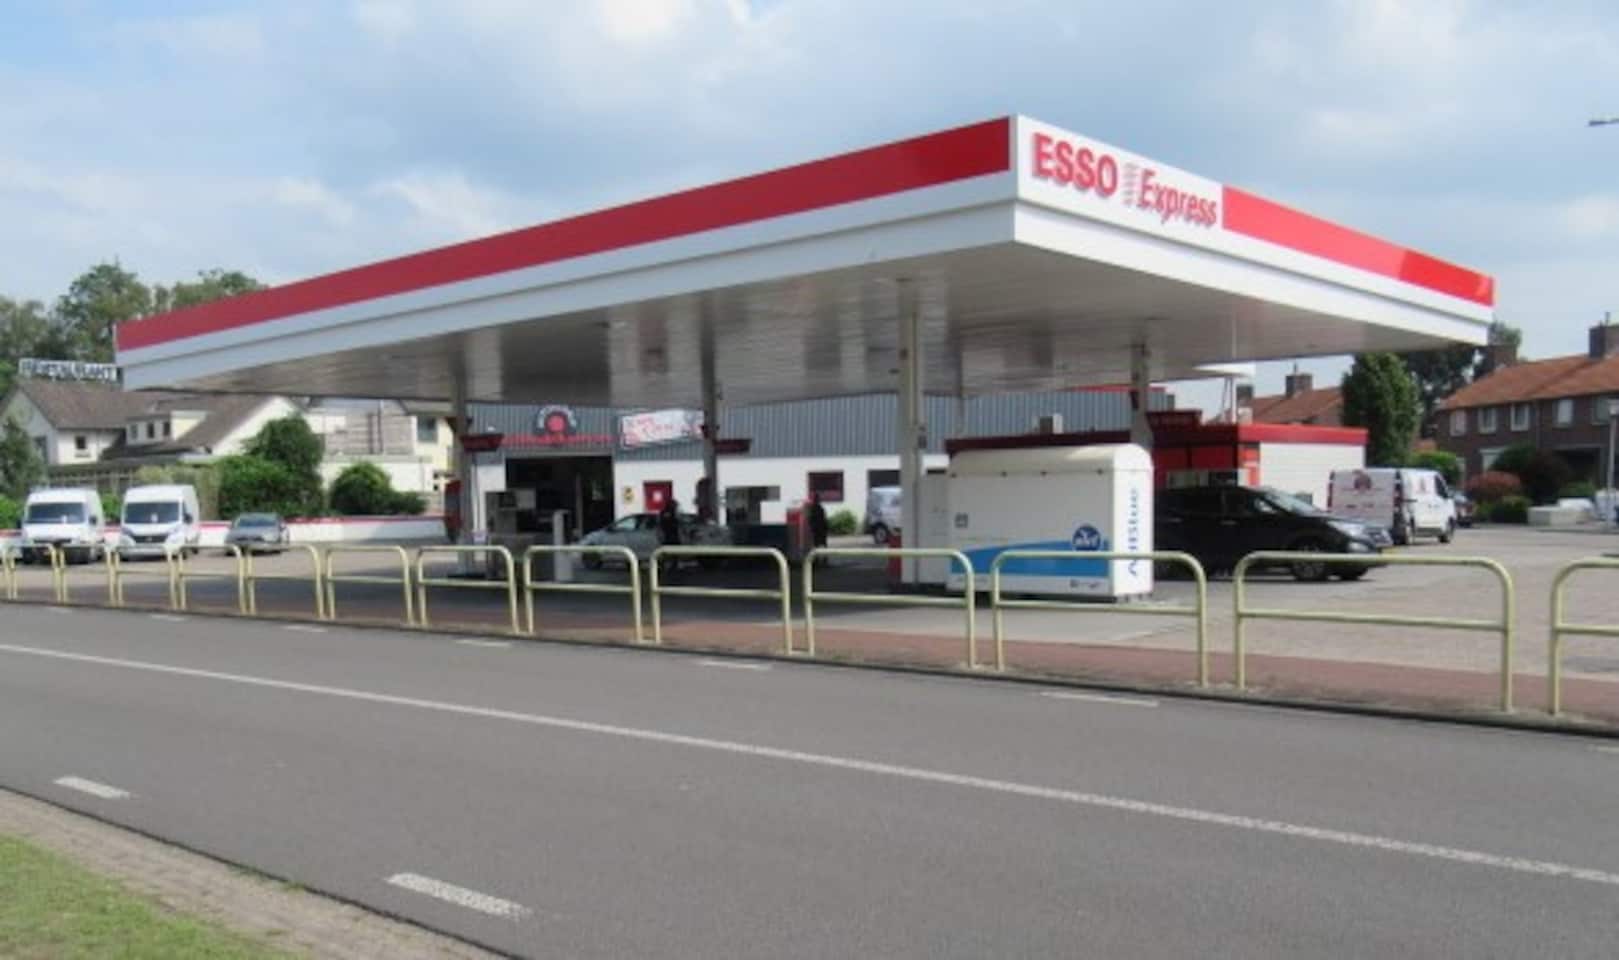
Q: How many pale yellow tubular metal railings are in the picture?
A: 14